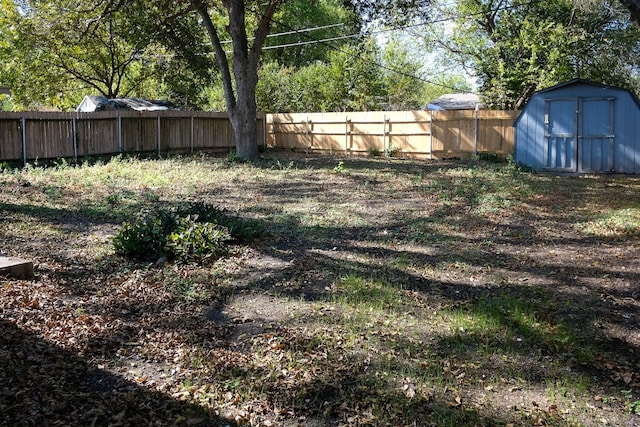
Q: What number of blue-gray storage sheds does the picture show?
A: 1